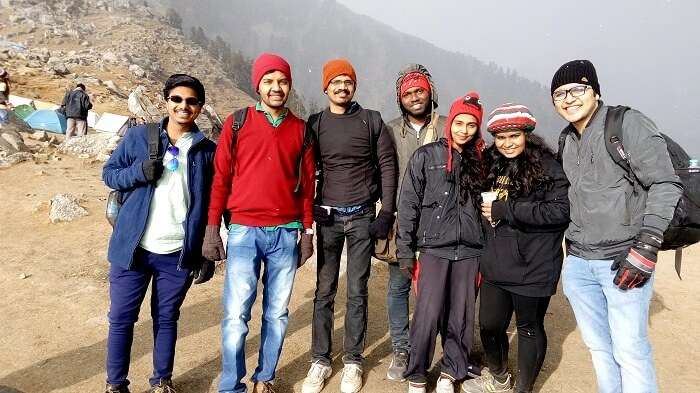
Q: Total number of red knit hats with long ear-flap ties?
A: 1